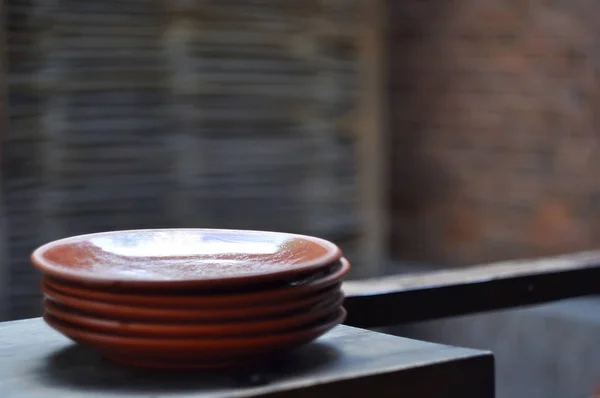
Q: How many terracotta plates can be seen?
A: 5